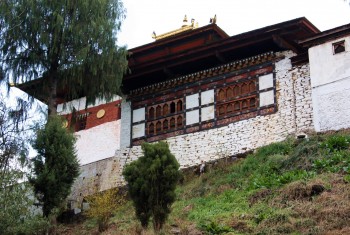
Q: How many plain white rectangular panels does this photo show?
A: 8